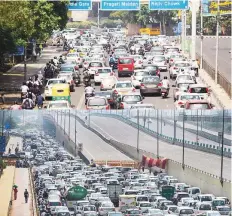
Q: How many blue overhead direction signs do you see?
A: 3